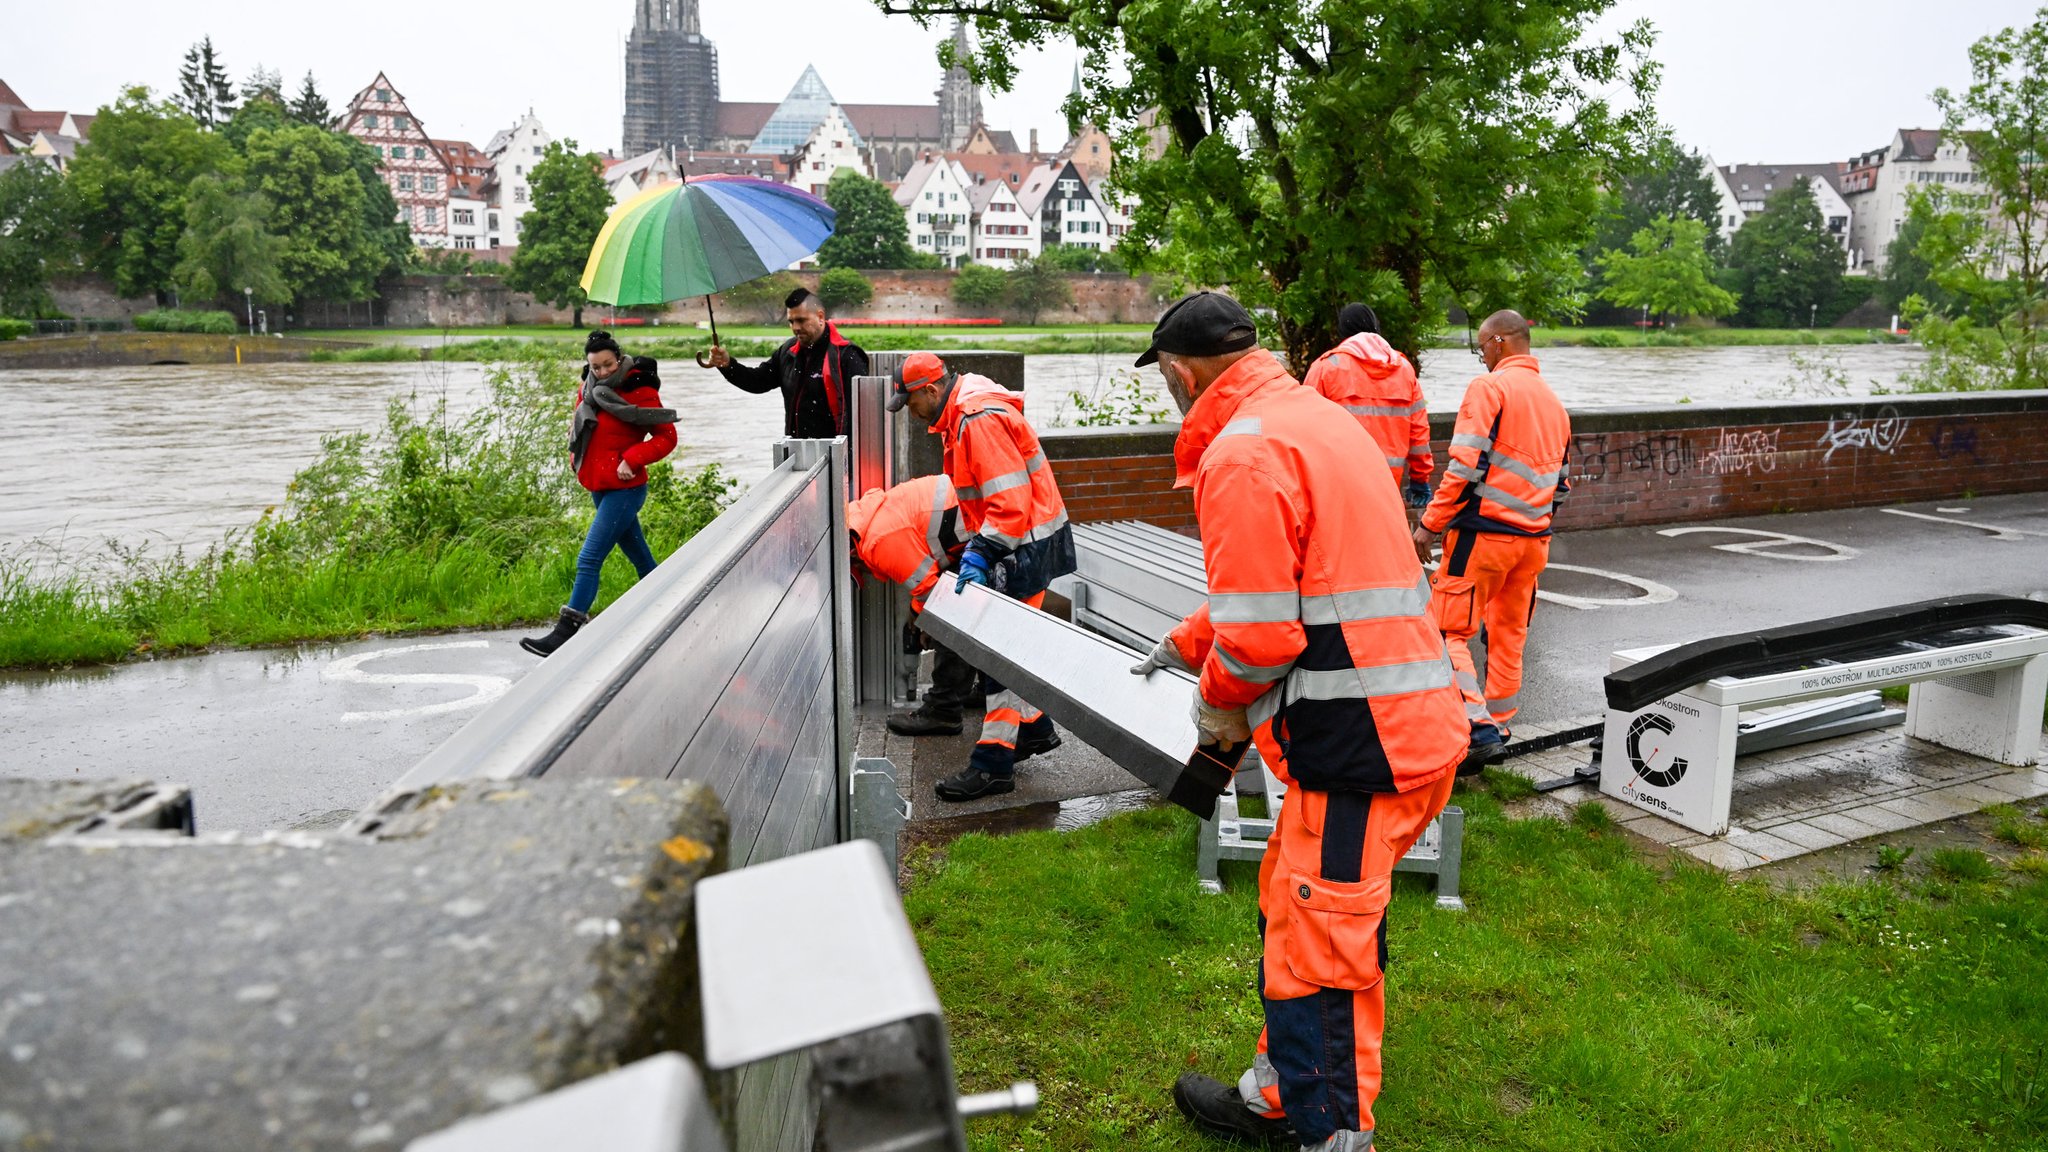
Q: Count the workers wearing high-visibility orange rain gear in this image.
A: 5